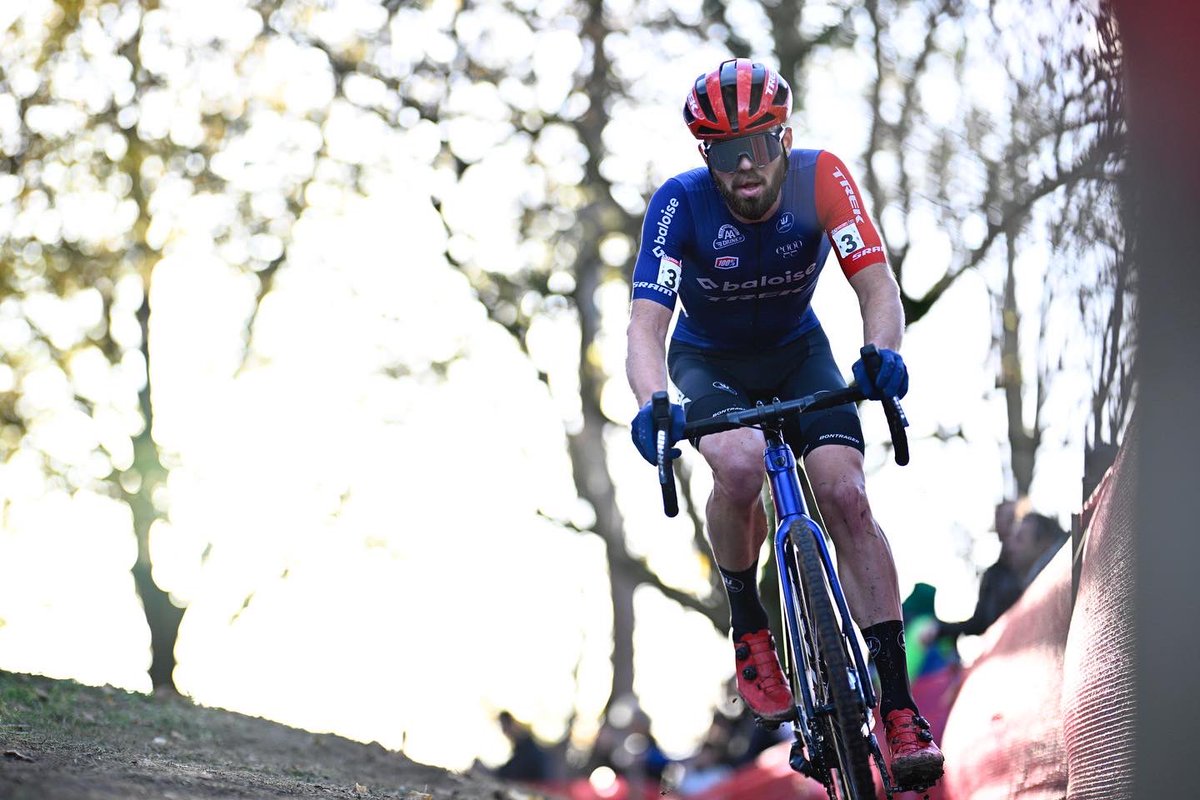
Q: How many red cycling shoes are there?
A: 2